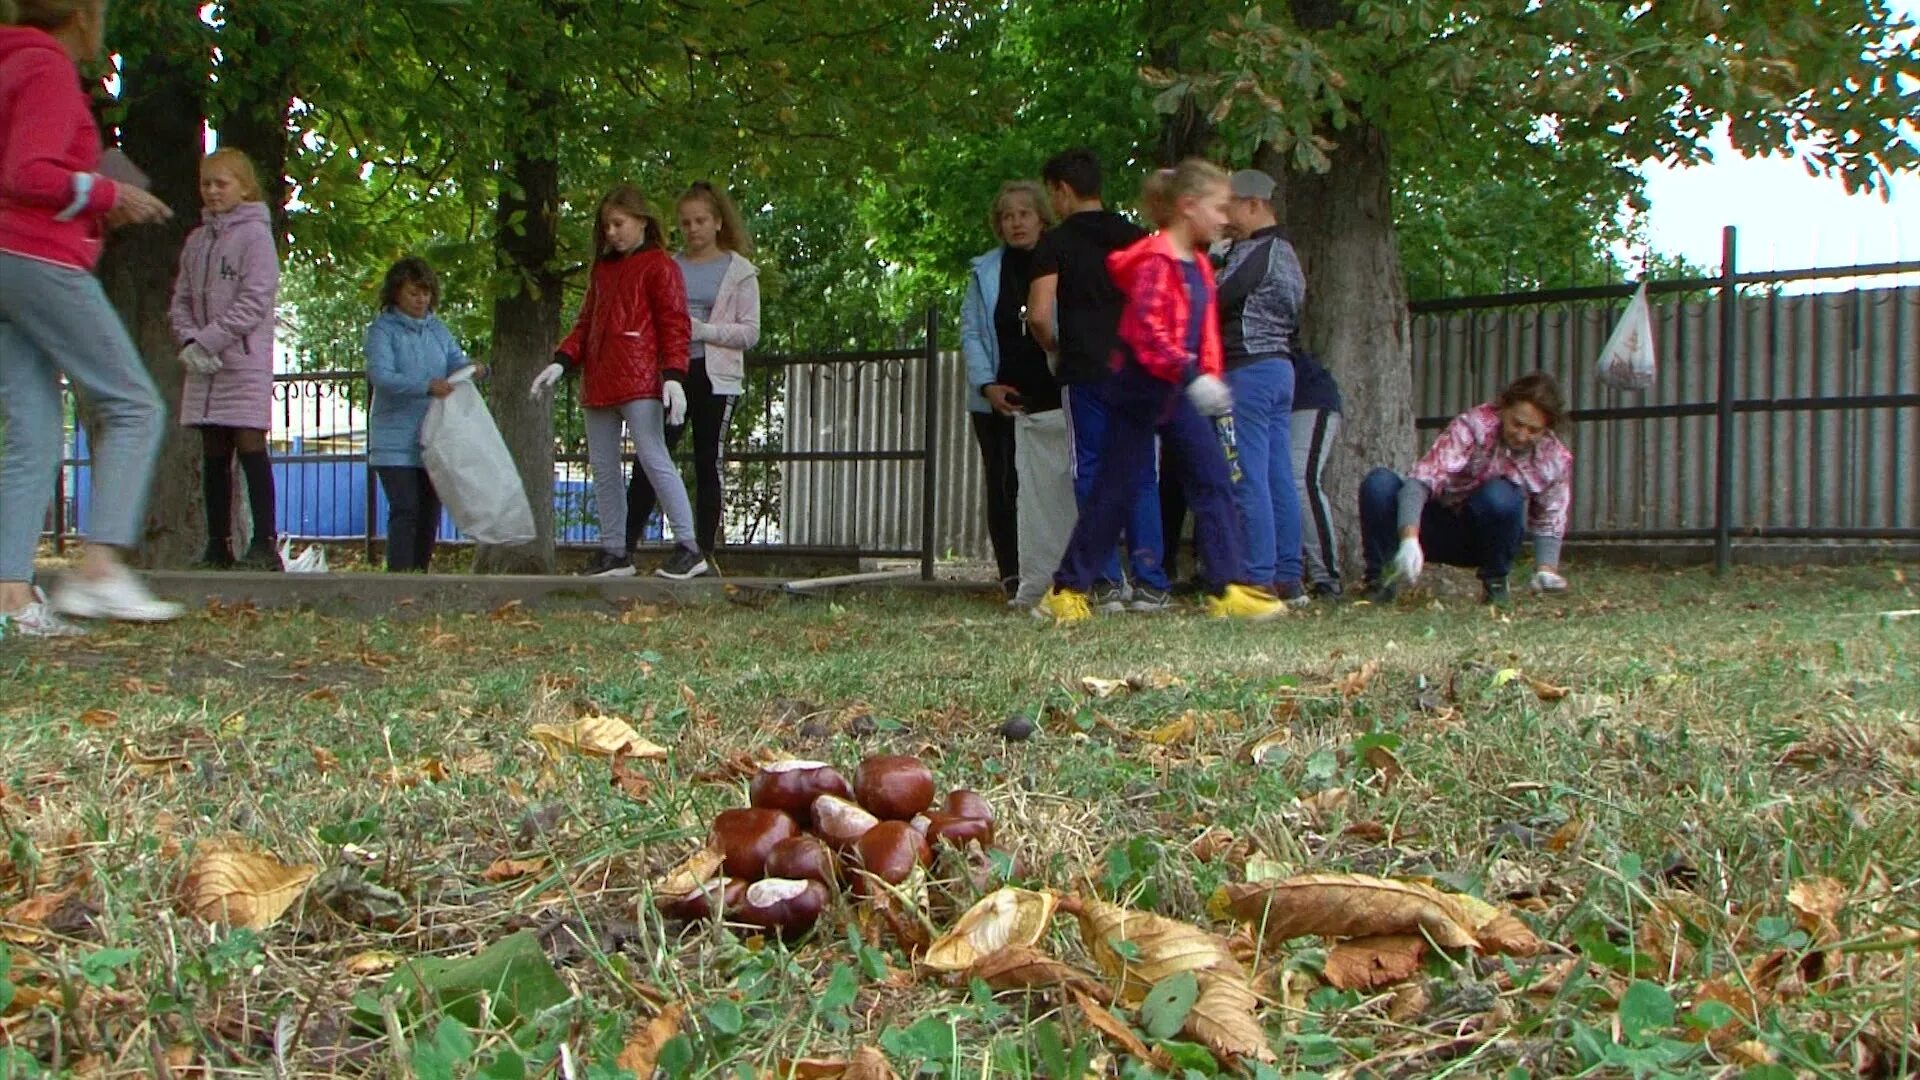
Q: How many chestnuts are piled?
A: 10